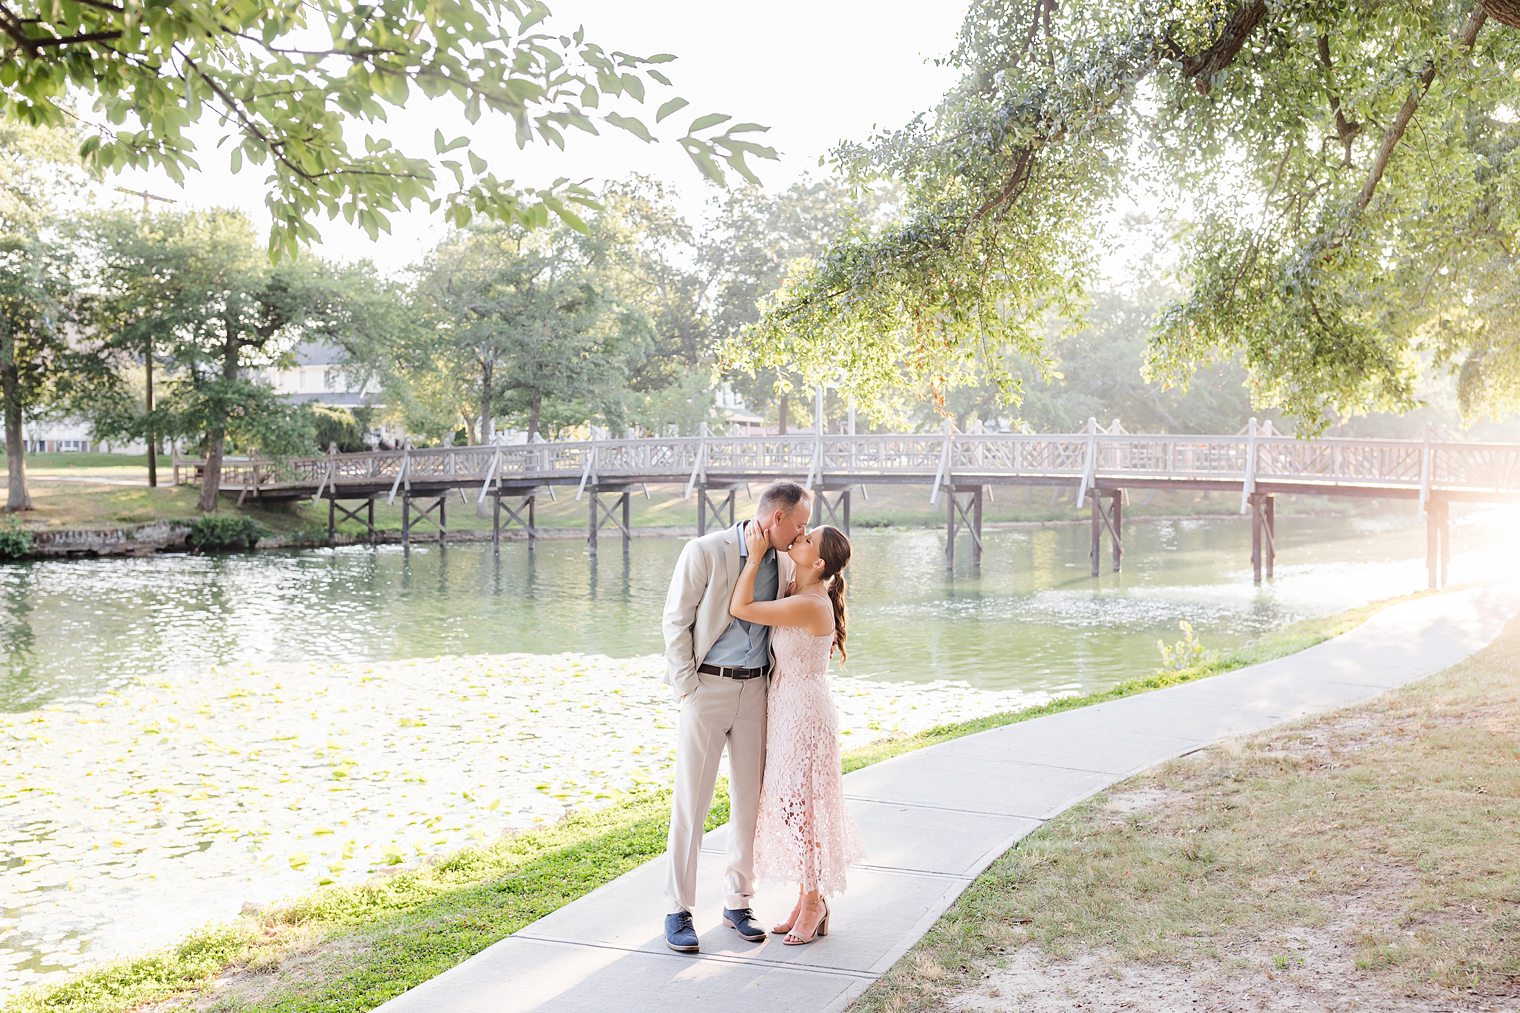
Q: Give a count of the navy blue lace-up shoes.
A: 2